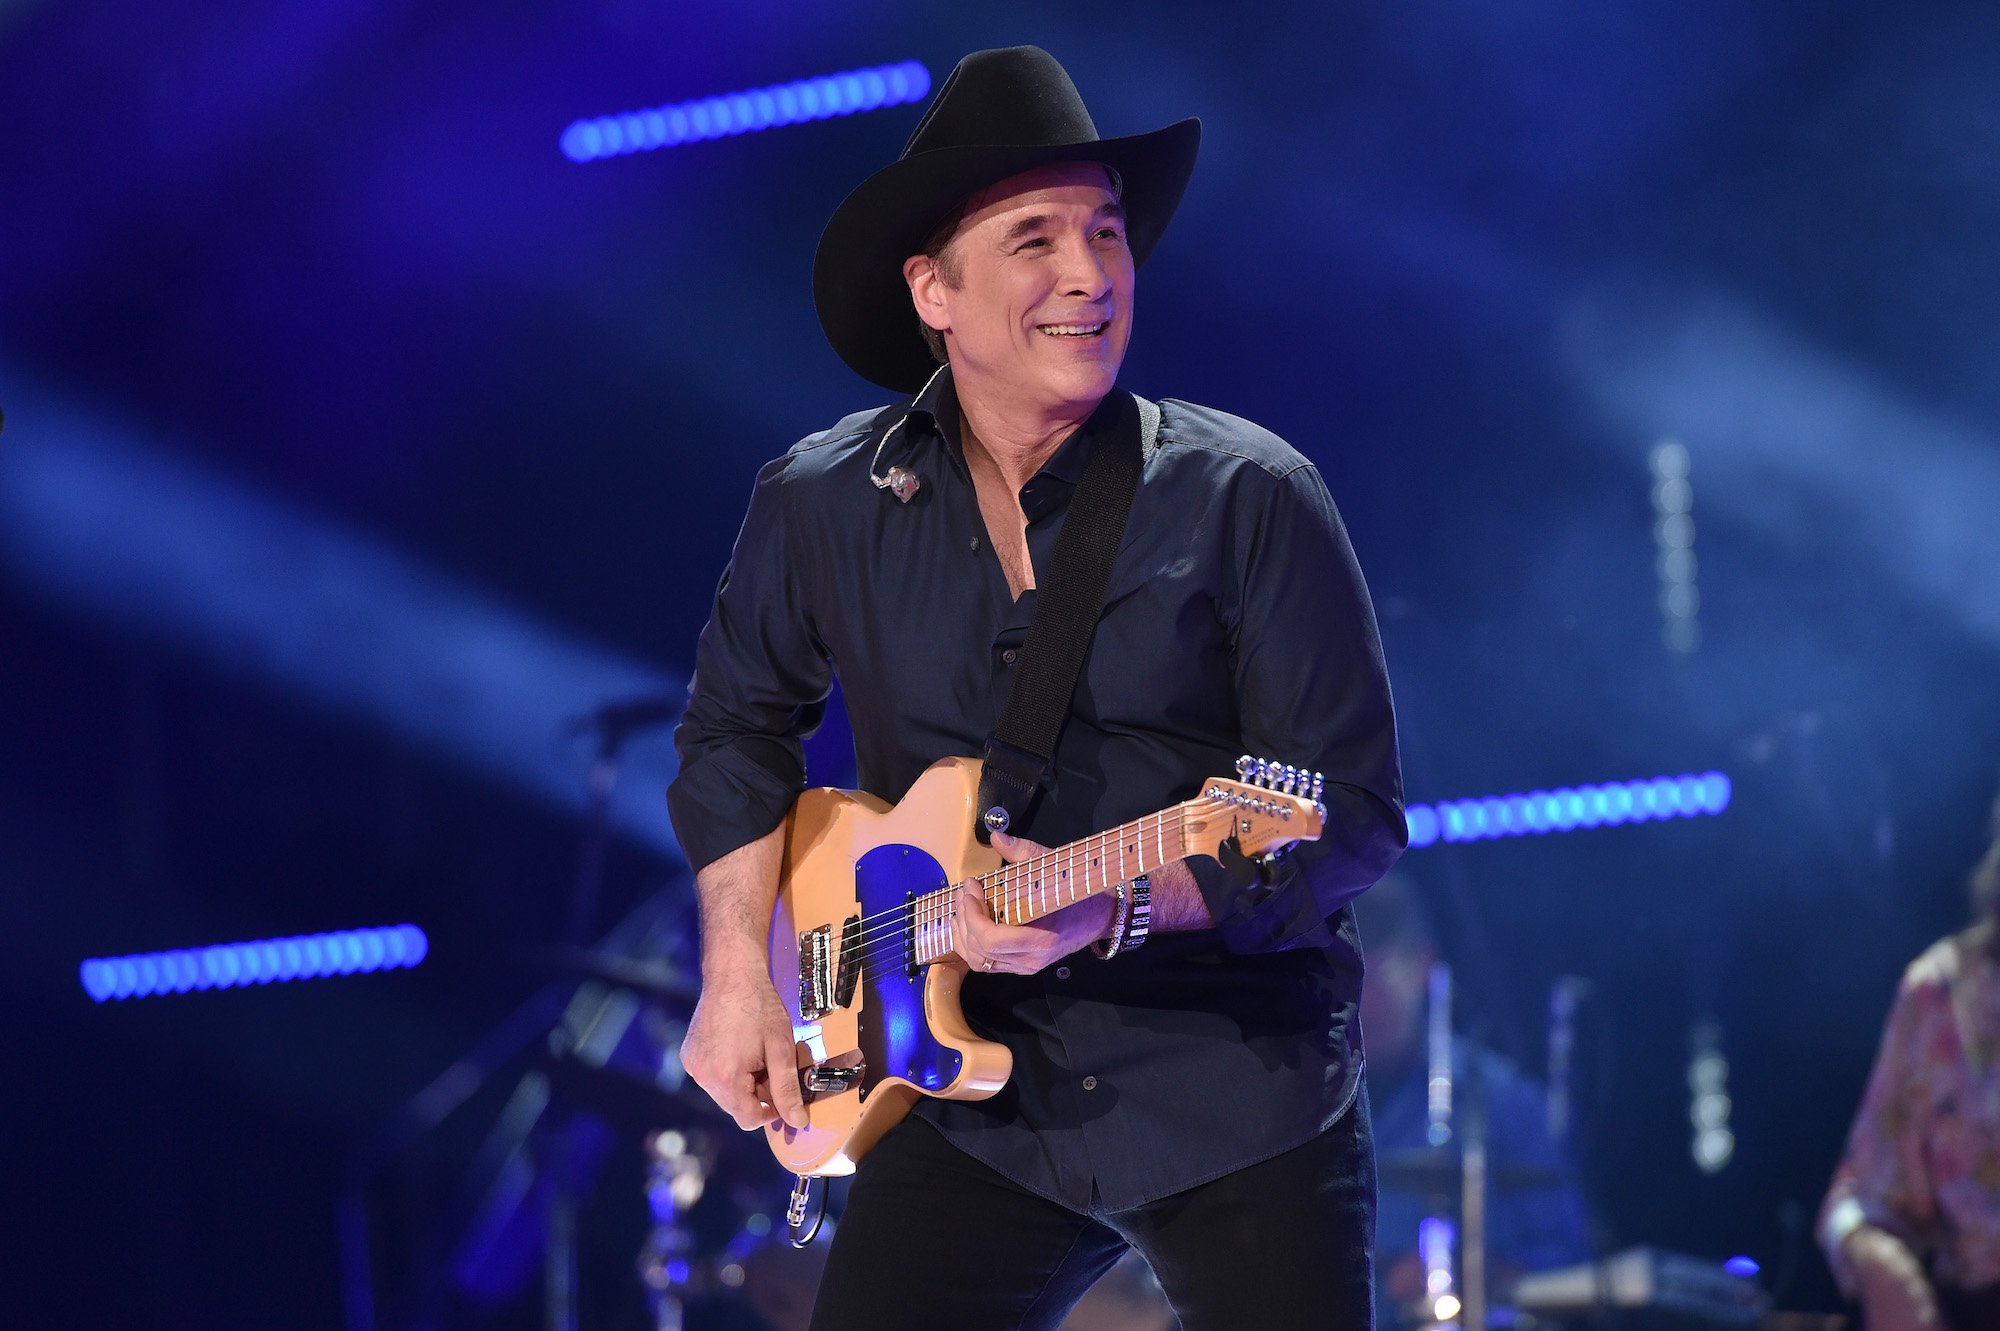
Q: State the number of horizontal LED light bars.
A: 3